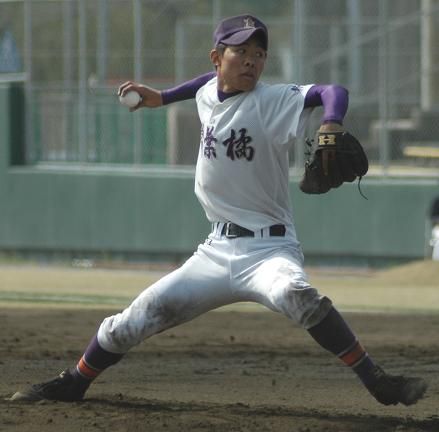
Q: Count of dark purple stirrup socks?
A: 2